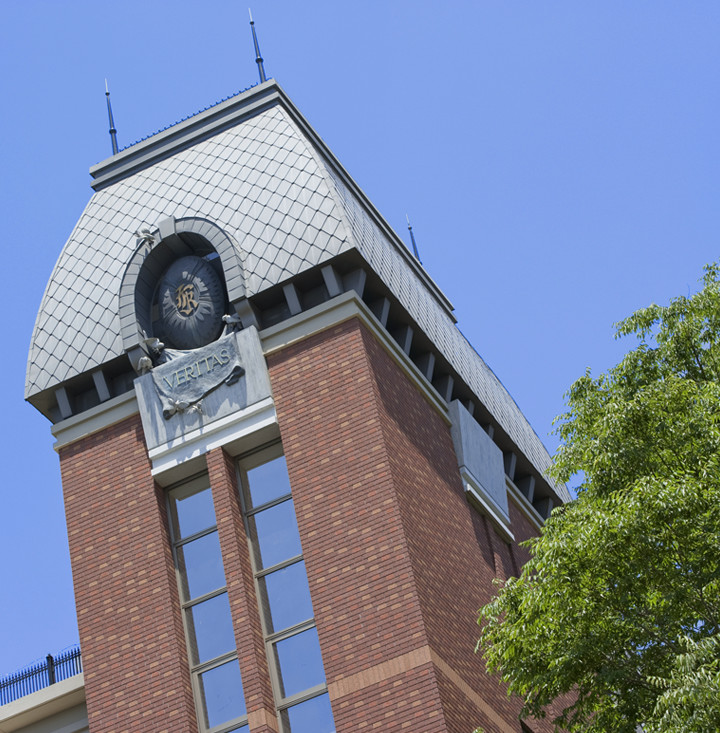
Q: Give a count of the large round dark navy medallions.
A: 1